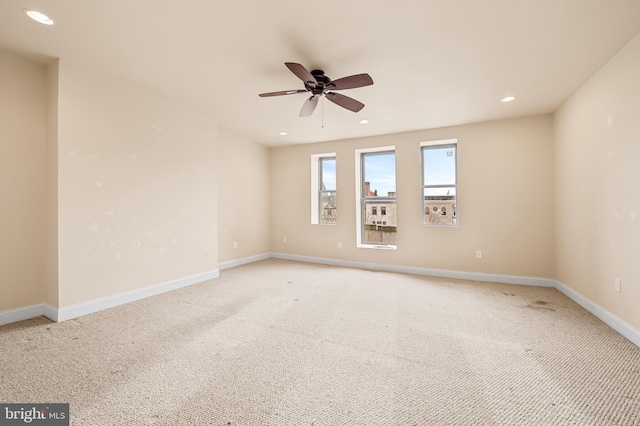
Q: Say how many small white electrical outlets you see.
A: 5